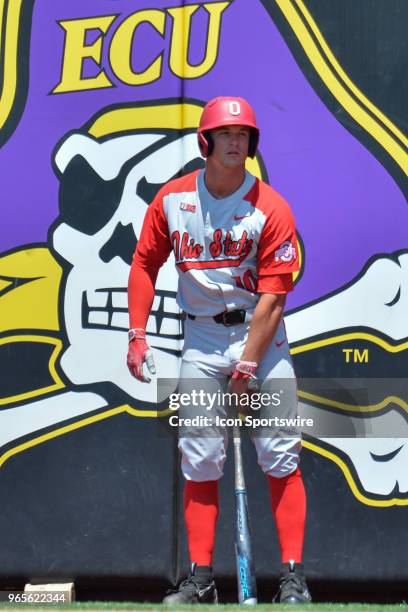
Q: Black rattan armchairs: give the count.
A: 0